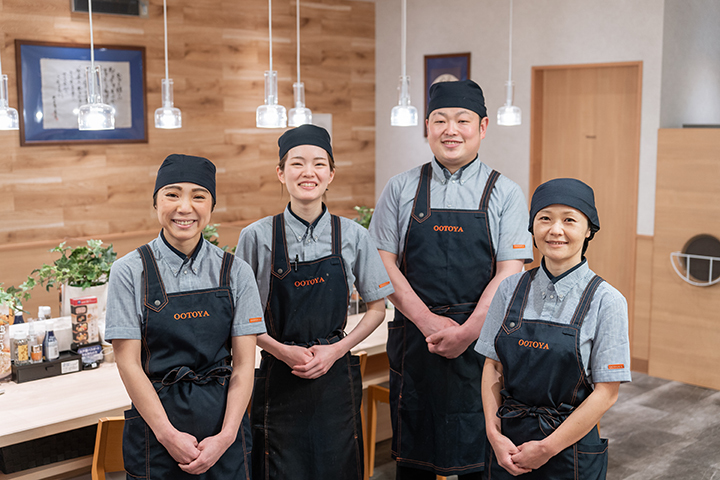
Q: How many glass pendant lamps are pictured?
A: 7